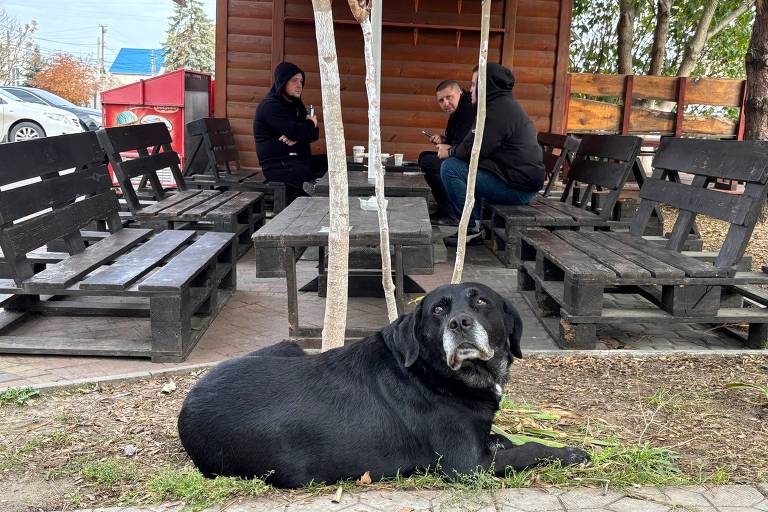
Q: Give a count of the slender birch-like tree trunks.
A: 3